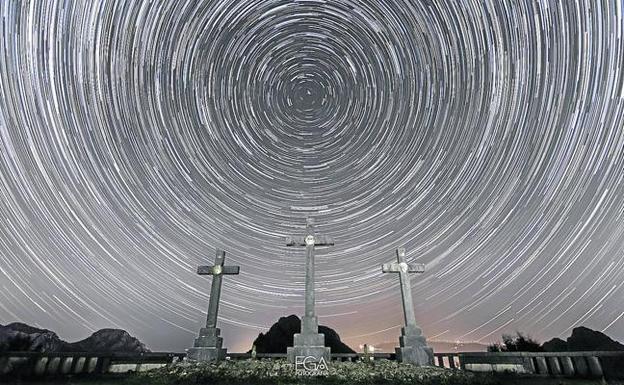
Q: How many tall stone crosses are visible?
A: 3